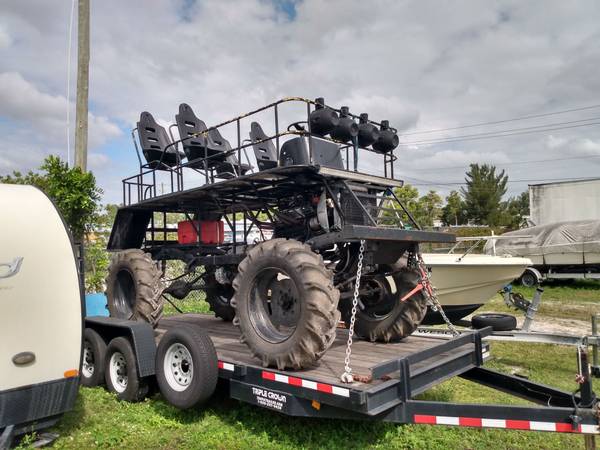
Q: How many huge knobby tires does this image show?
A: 4